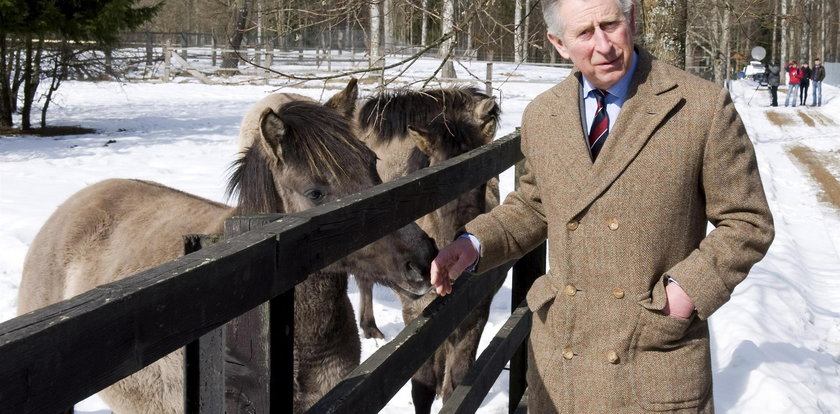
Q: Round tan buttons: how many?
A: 6